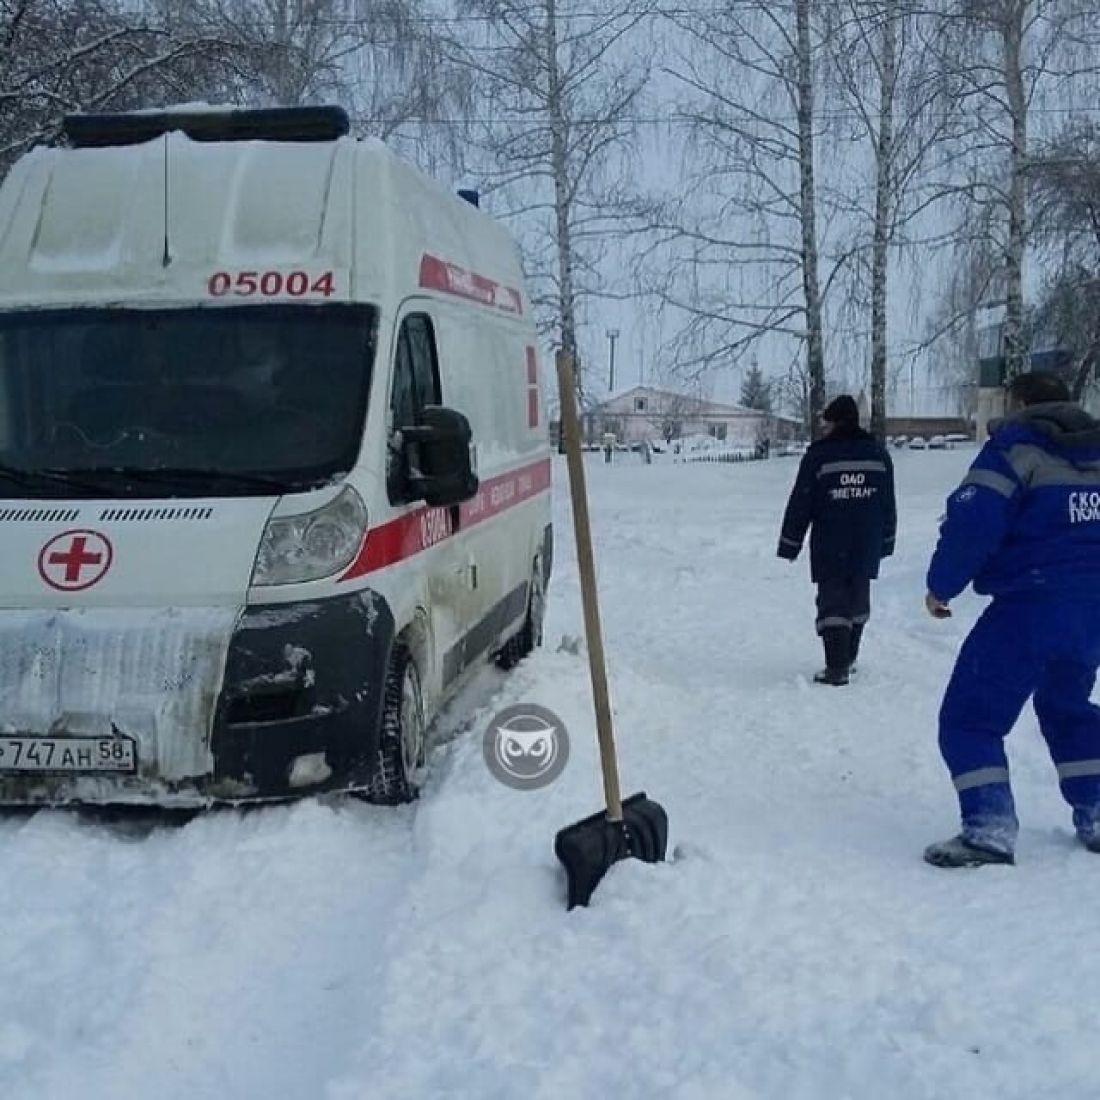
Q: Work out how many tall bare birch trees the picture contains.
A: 4